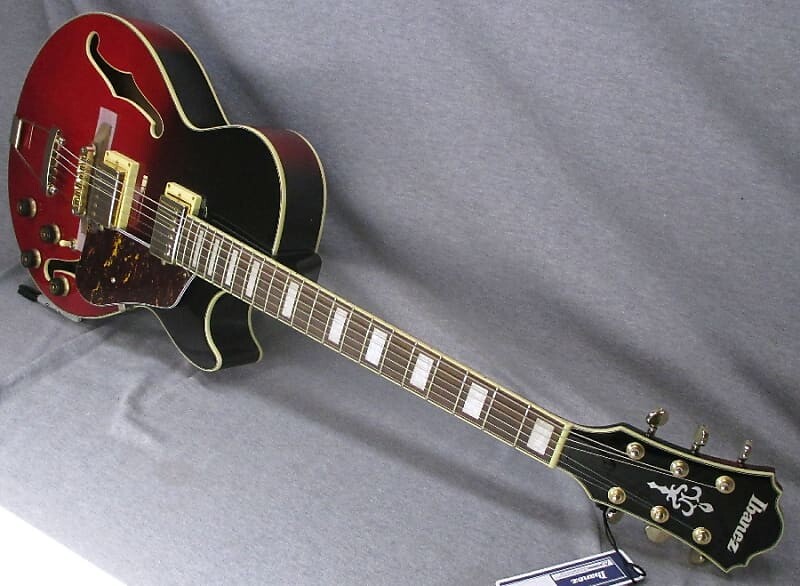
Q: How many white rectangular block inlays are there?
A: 10